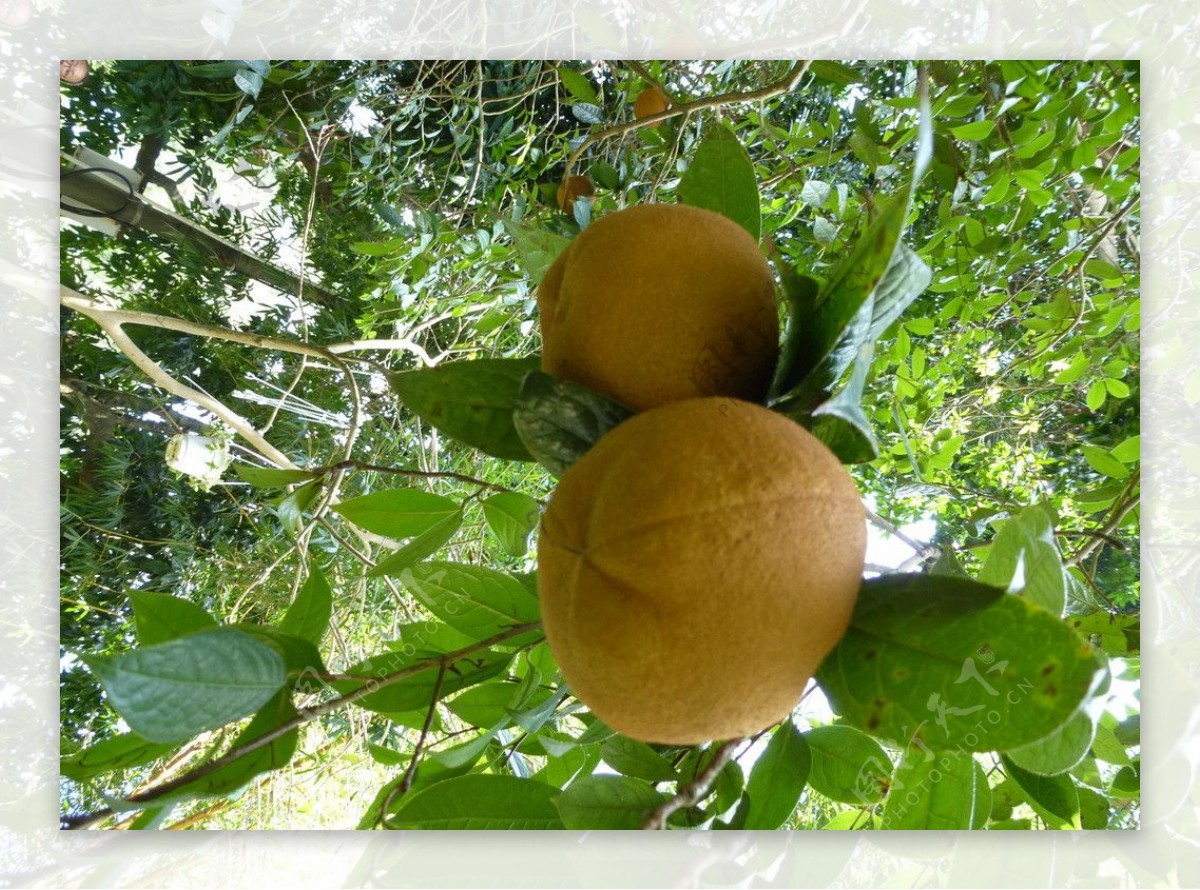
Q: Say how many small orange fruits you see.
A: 2